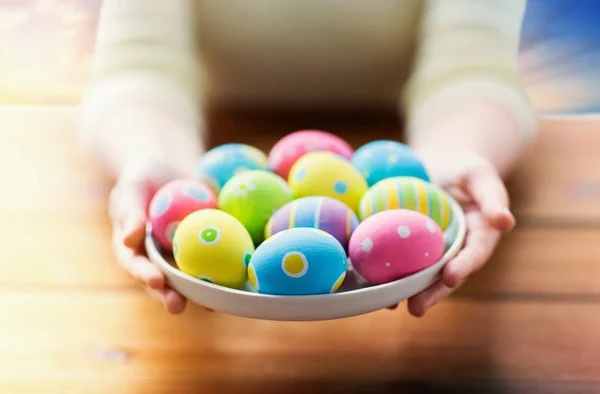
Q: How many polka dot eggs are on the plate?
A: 7